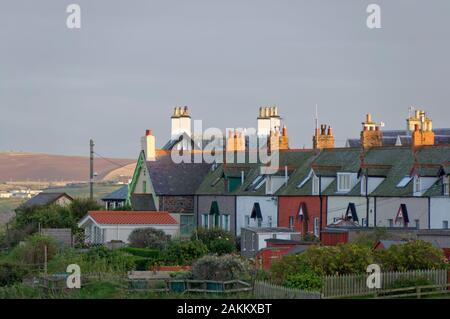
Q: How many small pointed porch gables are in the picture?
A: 5